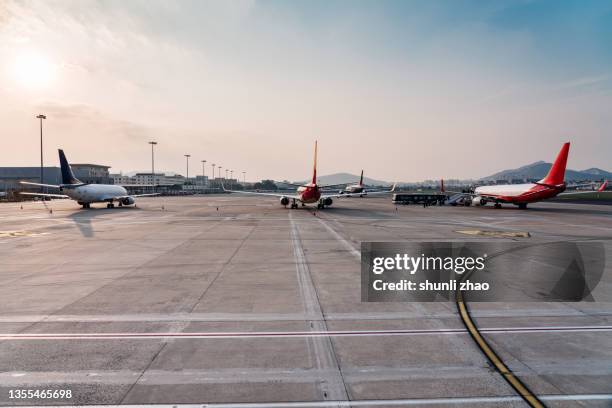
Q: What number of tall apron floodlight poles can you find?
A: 9